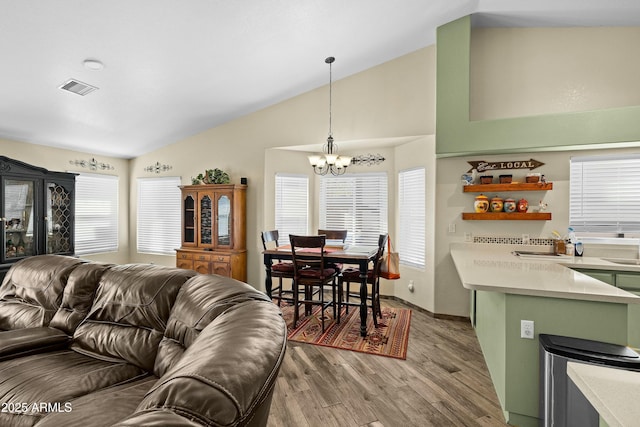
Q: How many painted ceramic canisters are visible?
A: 4